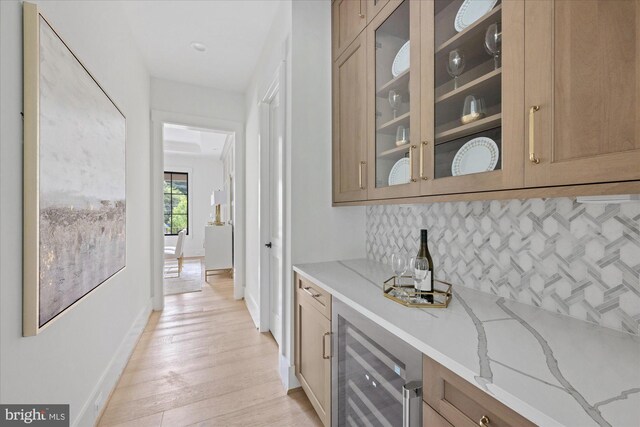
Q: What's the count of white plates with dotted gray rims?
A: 4